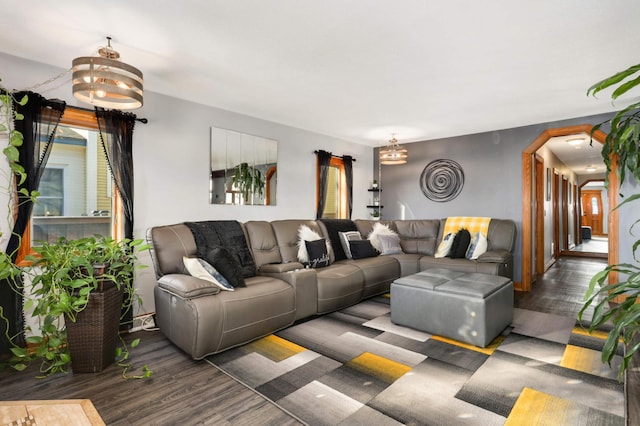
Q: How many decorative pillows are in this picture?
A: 11